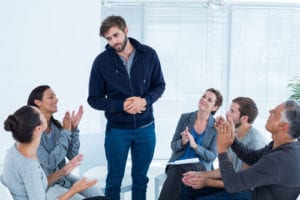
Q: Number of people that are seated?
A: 5